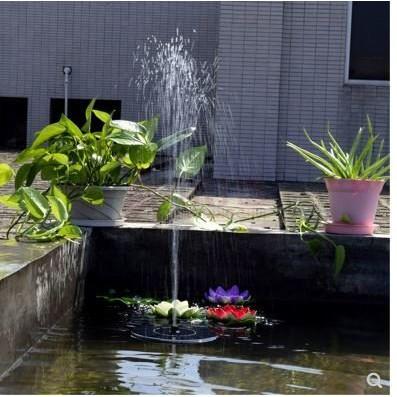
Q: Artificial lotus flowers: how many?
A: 3